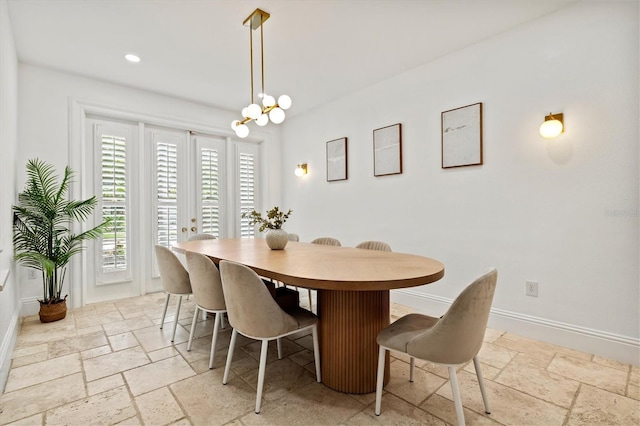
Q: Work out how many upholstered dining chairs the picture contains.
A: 8